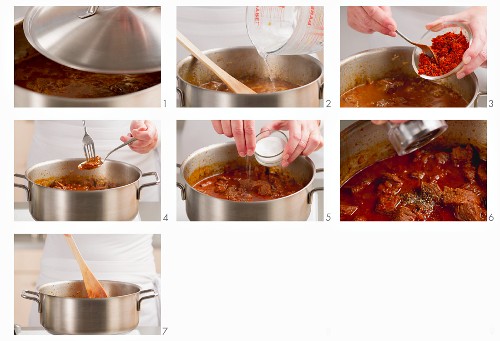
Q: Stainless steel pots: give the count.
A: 7